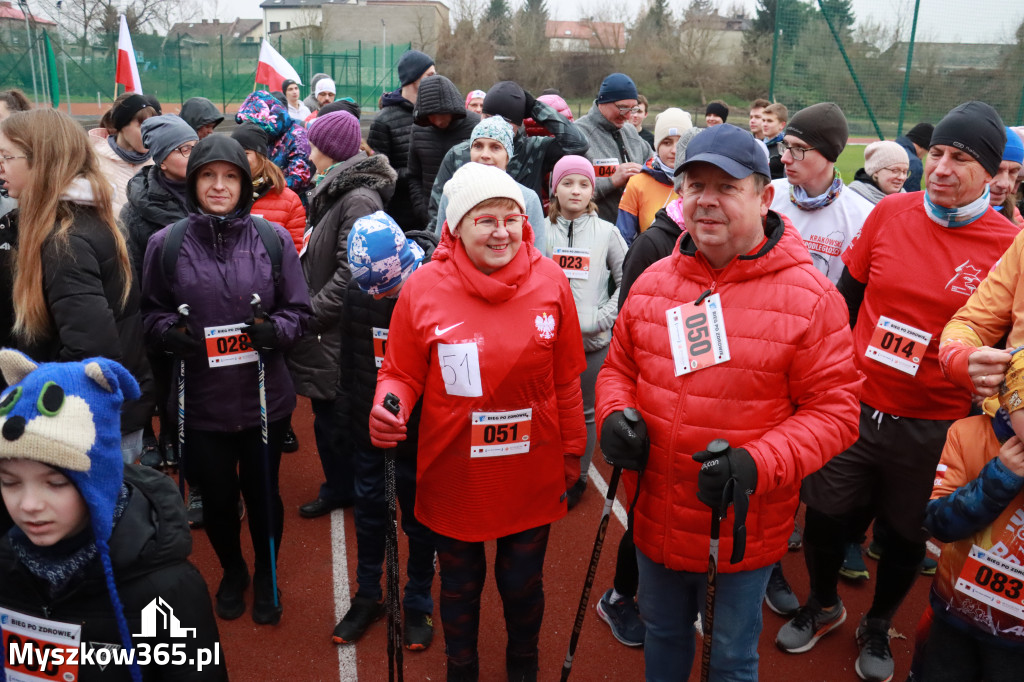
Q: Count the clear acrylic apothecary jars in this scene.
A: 0